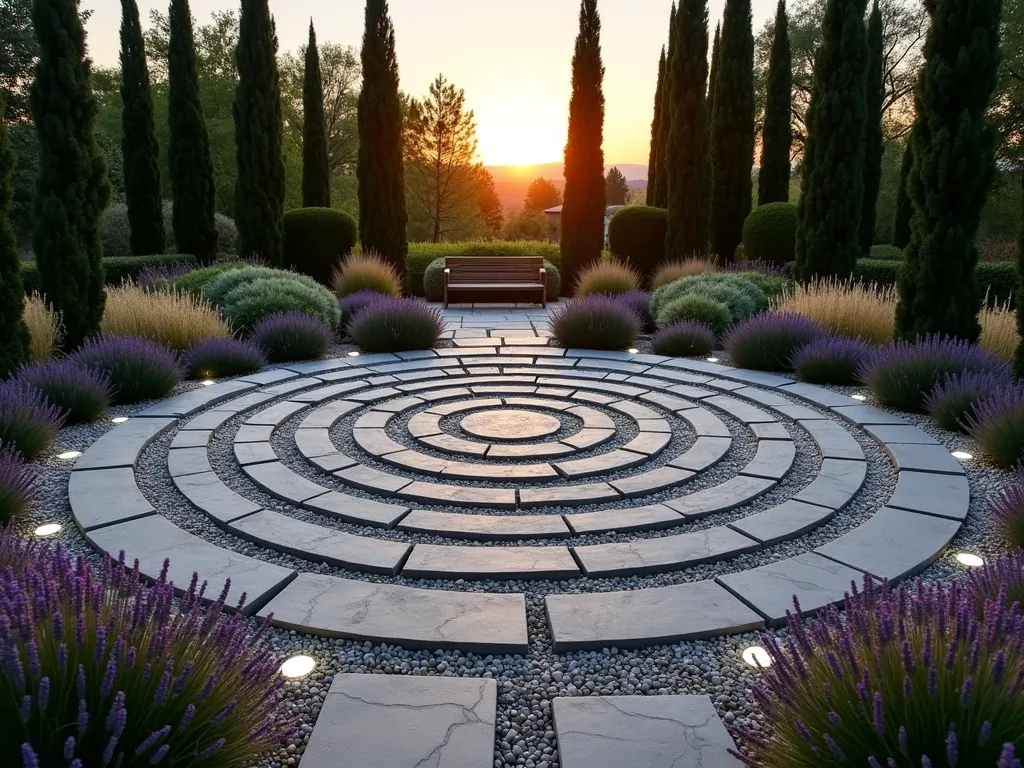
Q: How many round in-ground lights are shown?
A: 12